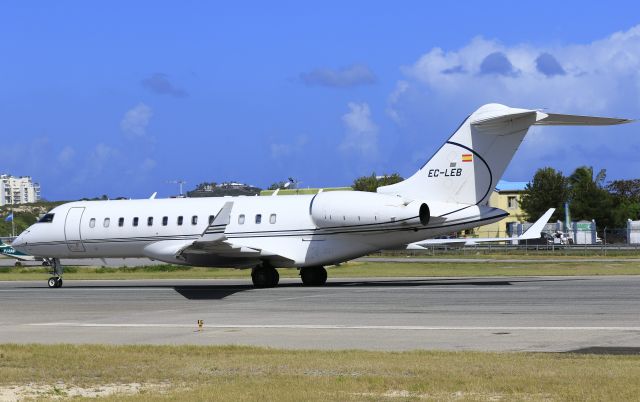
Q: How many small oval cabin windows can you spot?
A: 12